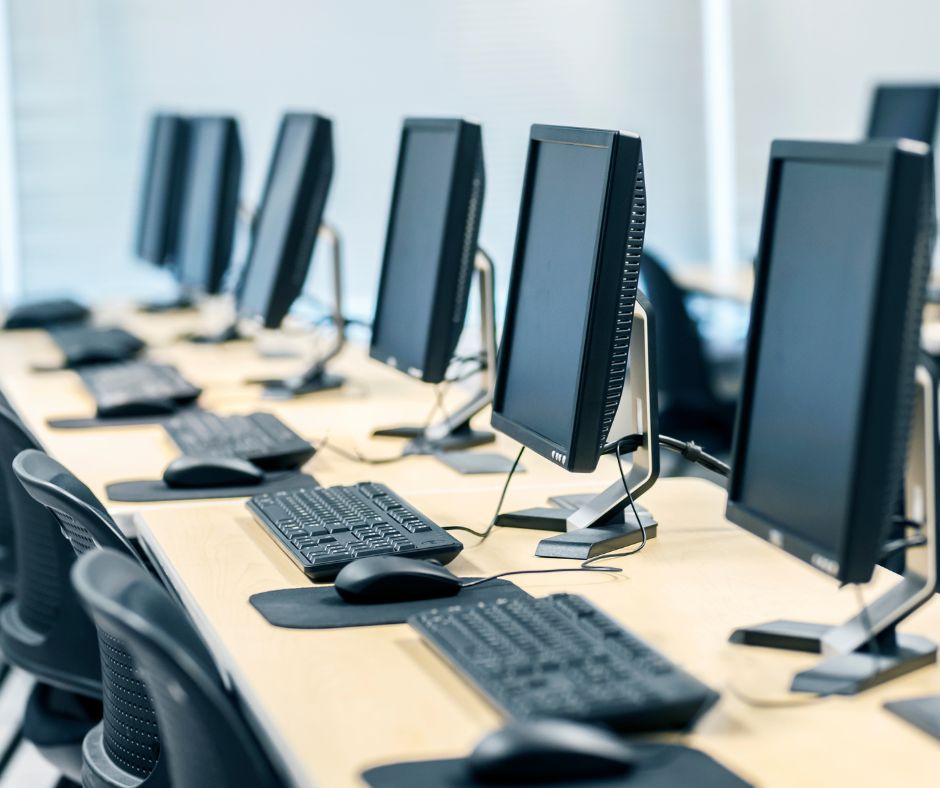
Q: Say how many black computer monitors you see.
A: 7